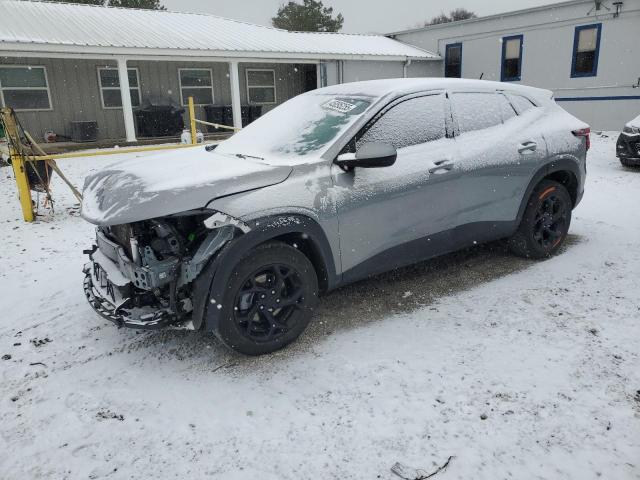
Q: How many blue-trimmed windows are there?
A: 3